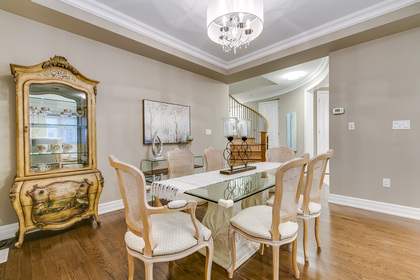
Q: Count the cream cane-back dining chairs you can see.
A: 6